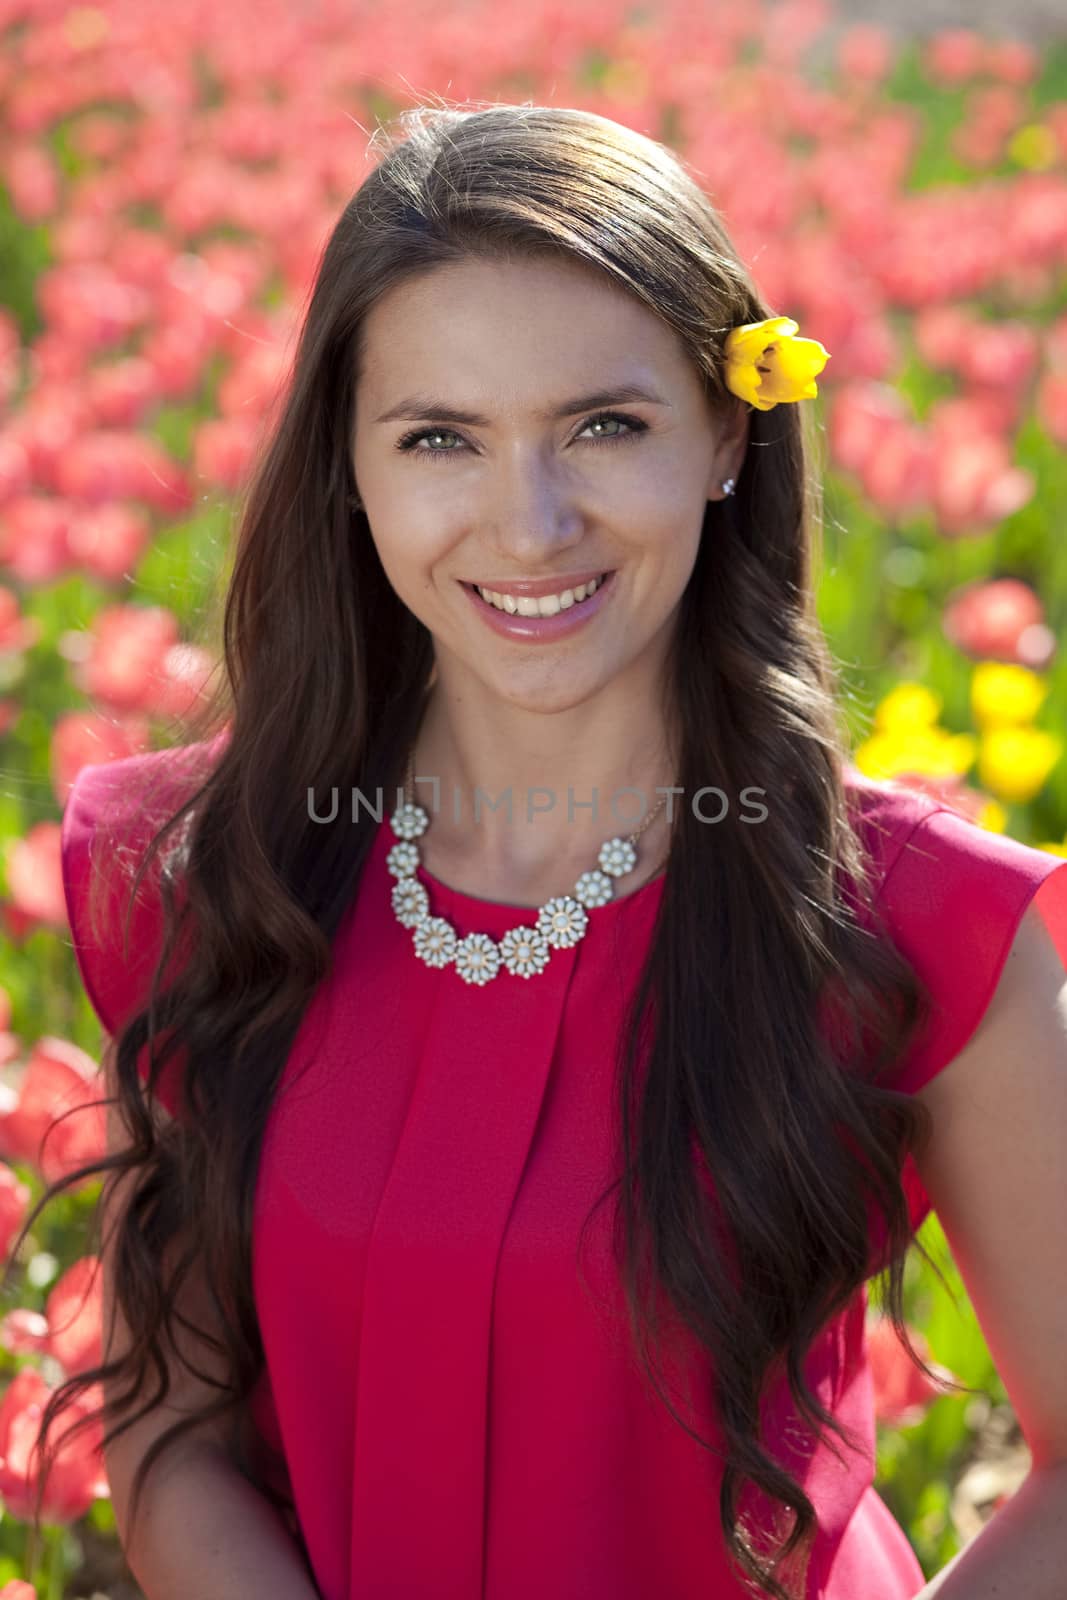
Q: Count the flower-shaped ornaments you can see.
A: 9